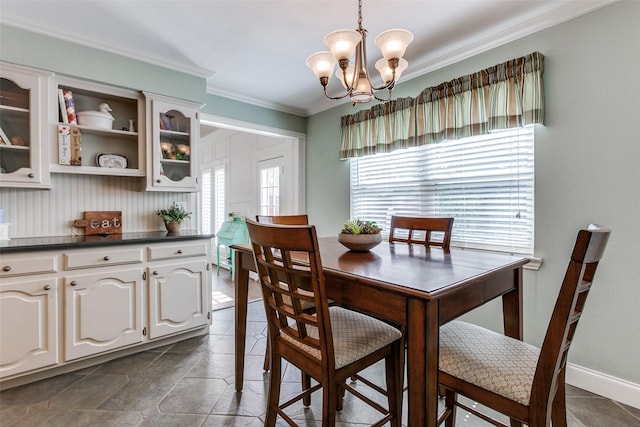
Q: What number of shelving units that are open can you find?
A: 1